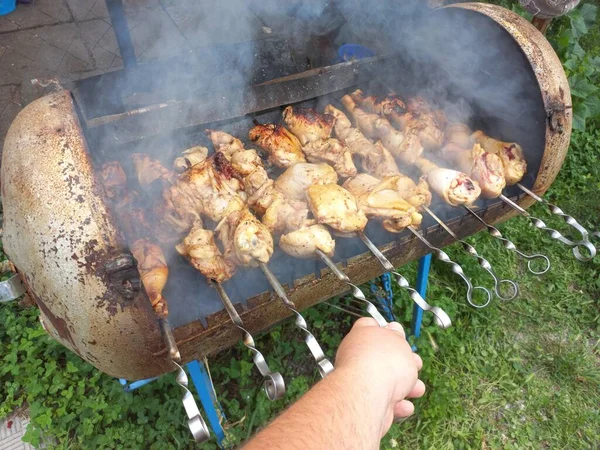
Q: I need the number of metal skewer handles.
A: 10